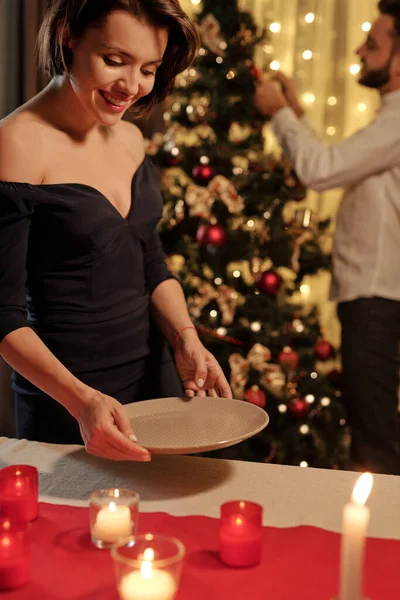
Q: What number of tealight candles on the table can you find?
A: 5